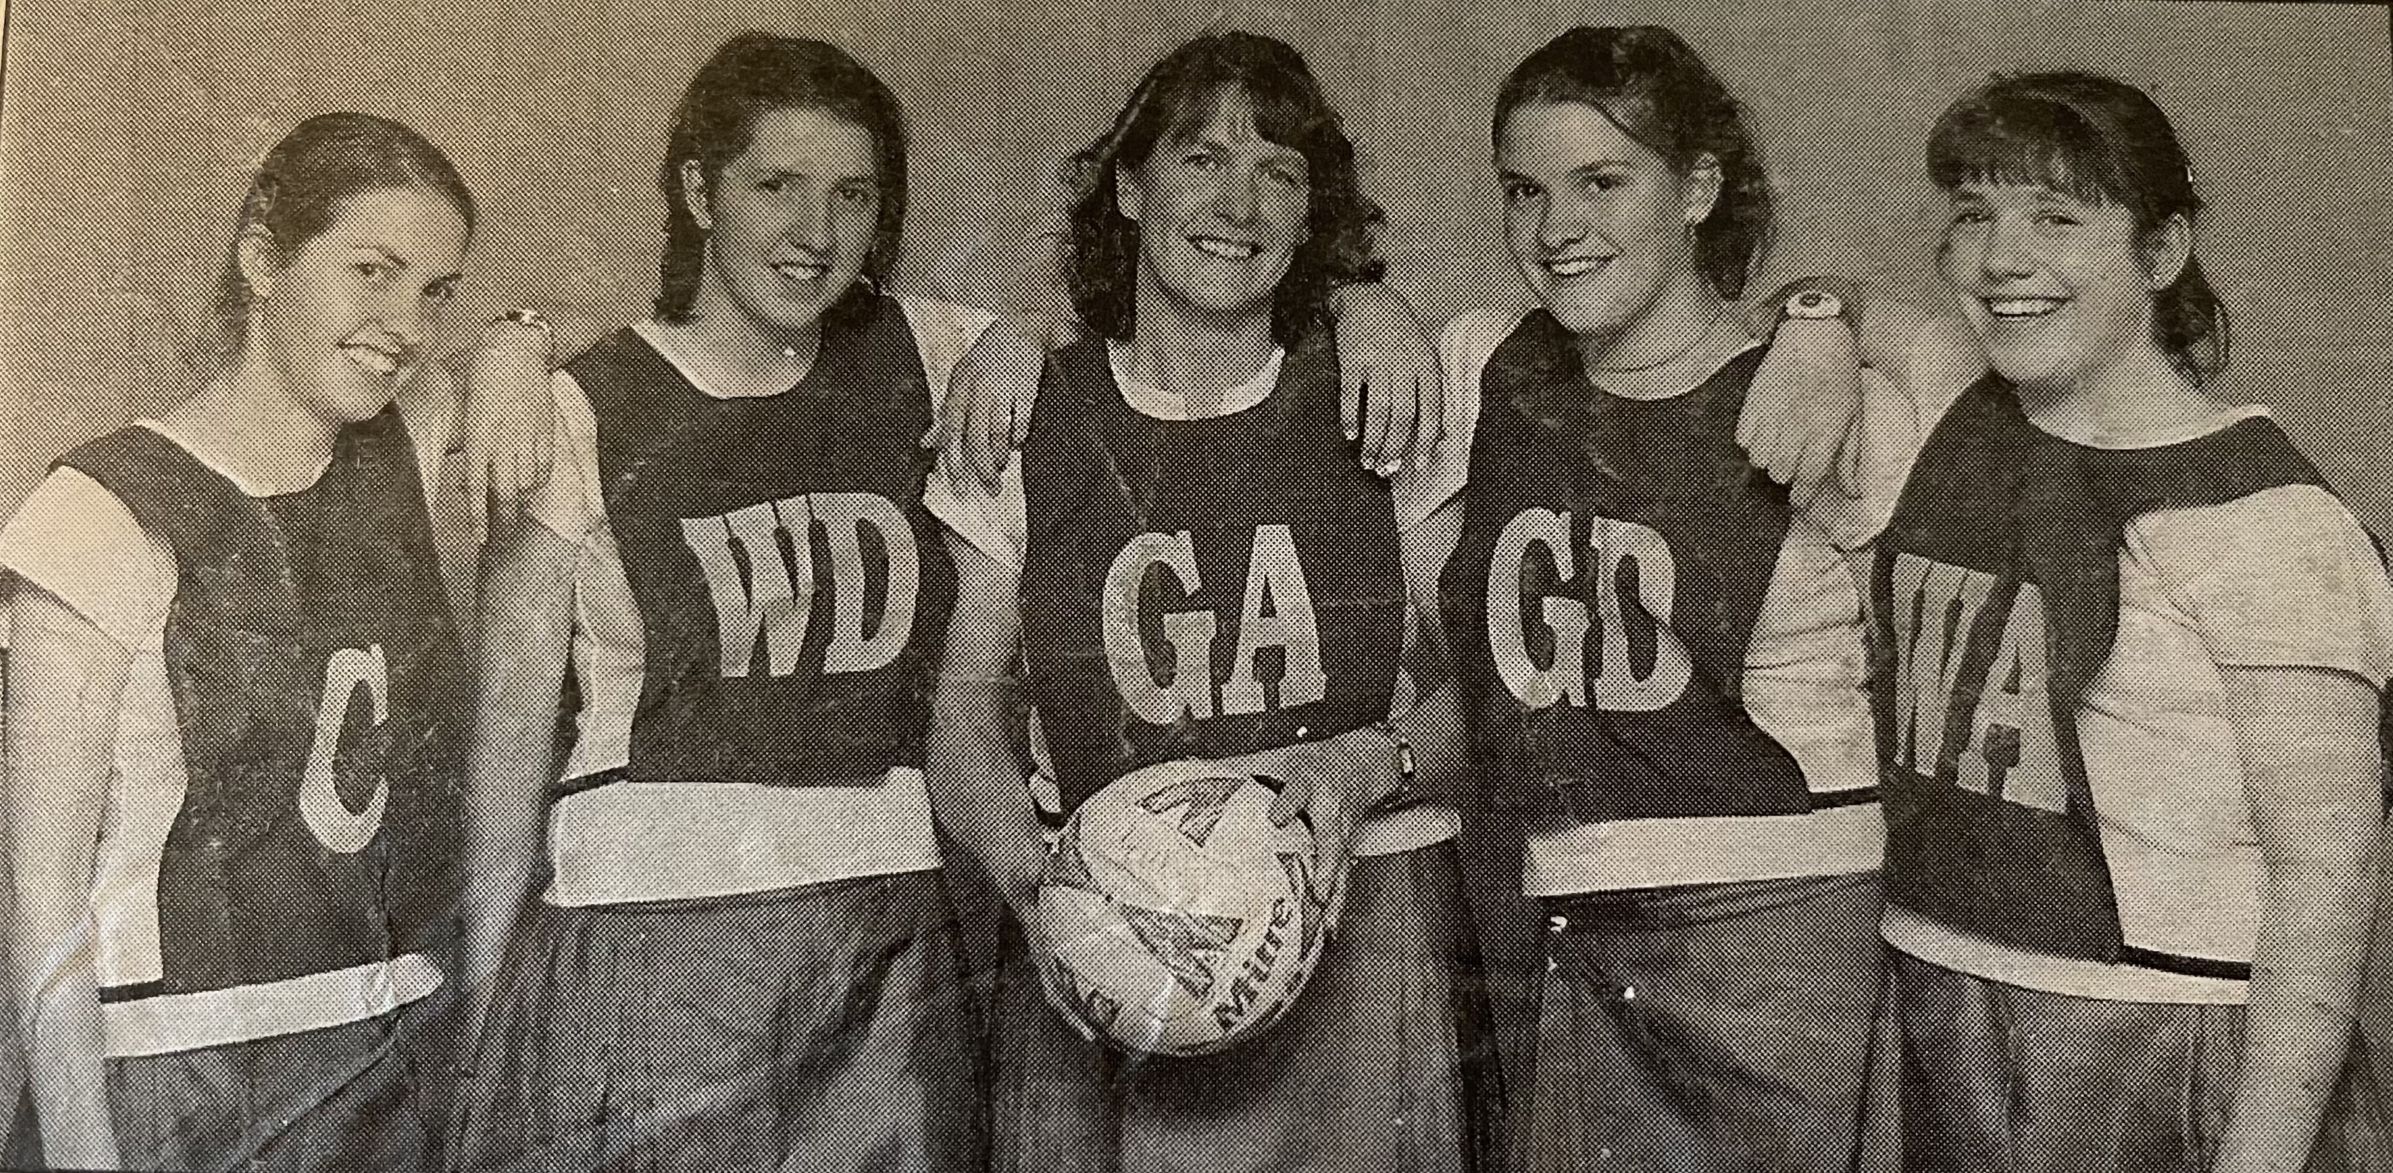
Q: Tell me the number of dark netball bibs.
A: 5